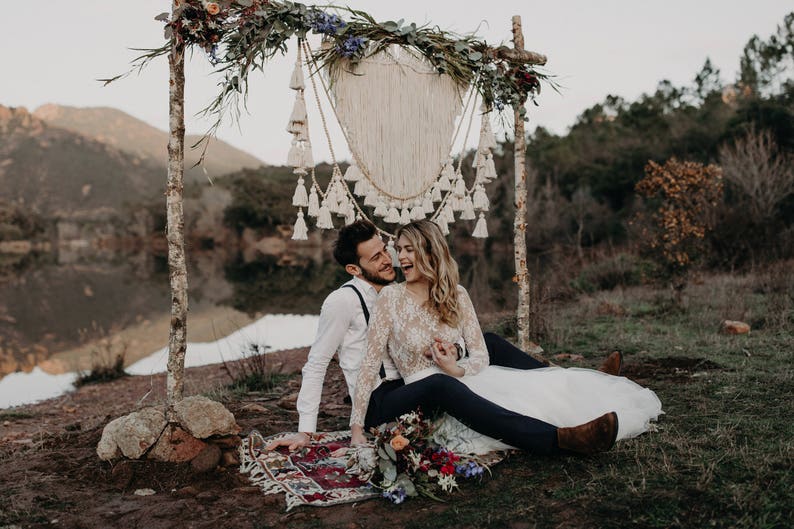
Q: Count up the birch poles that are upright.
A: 2